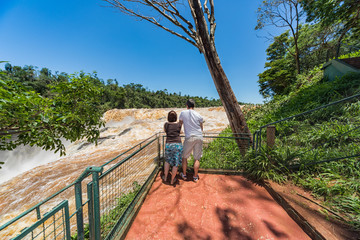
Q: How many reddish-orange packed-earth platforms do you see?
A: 1